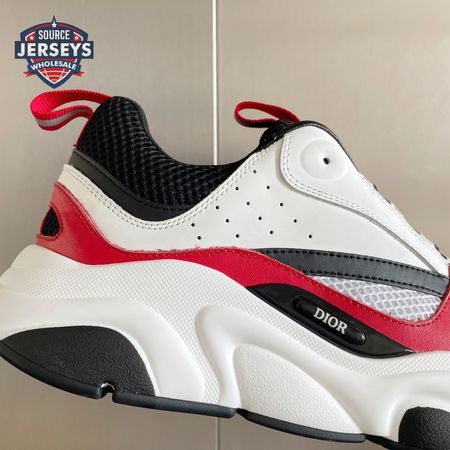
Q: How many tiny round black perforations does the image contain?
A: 14